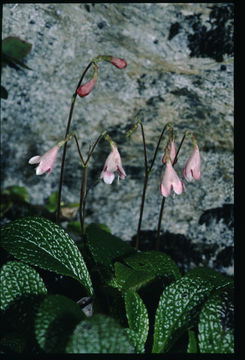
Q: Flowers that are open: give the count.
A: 5